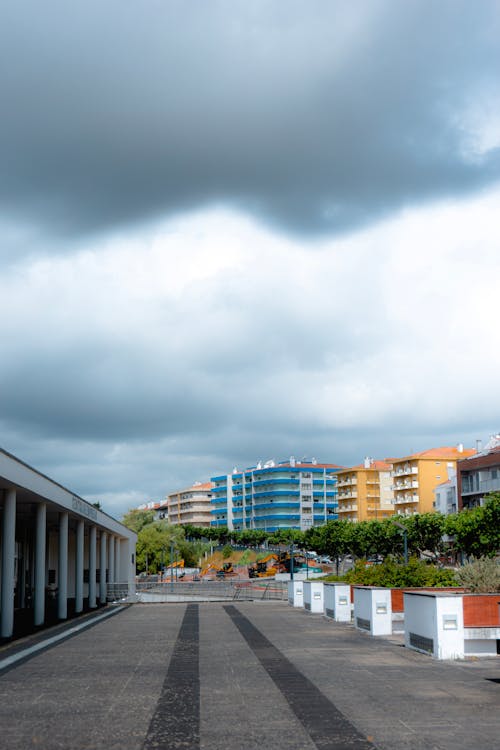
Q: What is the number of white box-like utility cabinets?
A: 5